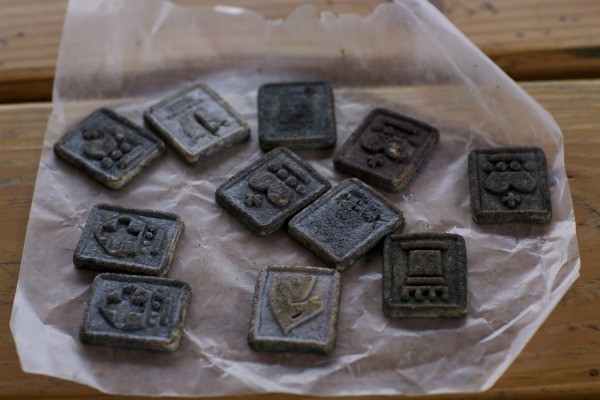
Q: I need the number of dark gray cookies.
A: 11